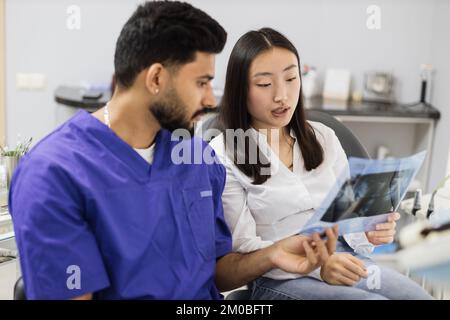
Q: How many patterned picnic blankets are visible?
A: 0